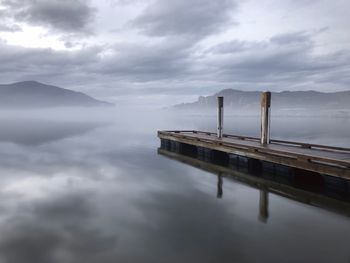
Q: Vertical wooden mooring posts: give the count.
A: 2